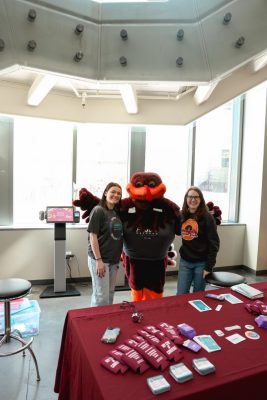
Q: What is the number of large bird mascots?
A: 1